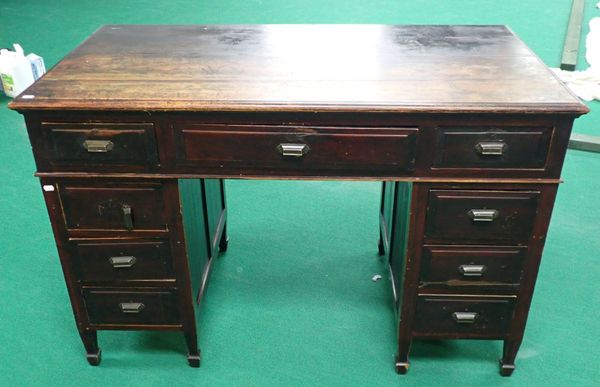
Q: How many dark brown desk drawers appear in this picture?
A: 9